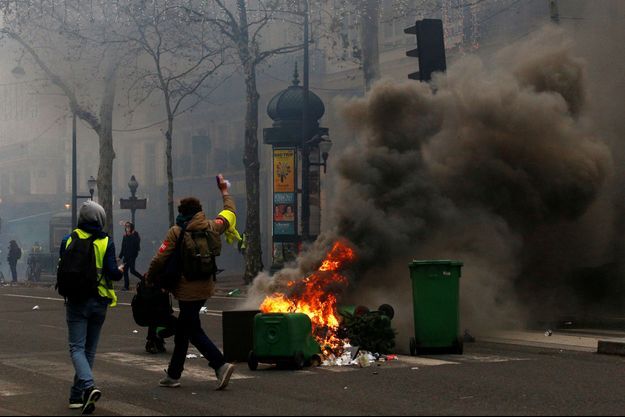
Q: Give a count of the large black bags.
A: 2